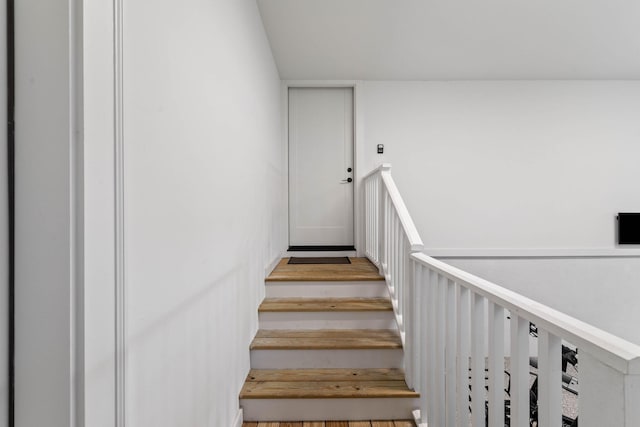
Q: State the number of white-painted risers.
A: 4